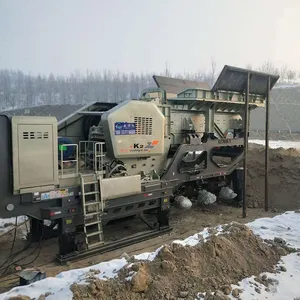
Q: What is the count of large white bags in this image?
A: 3